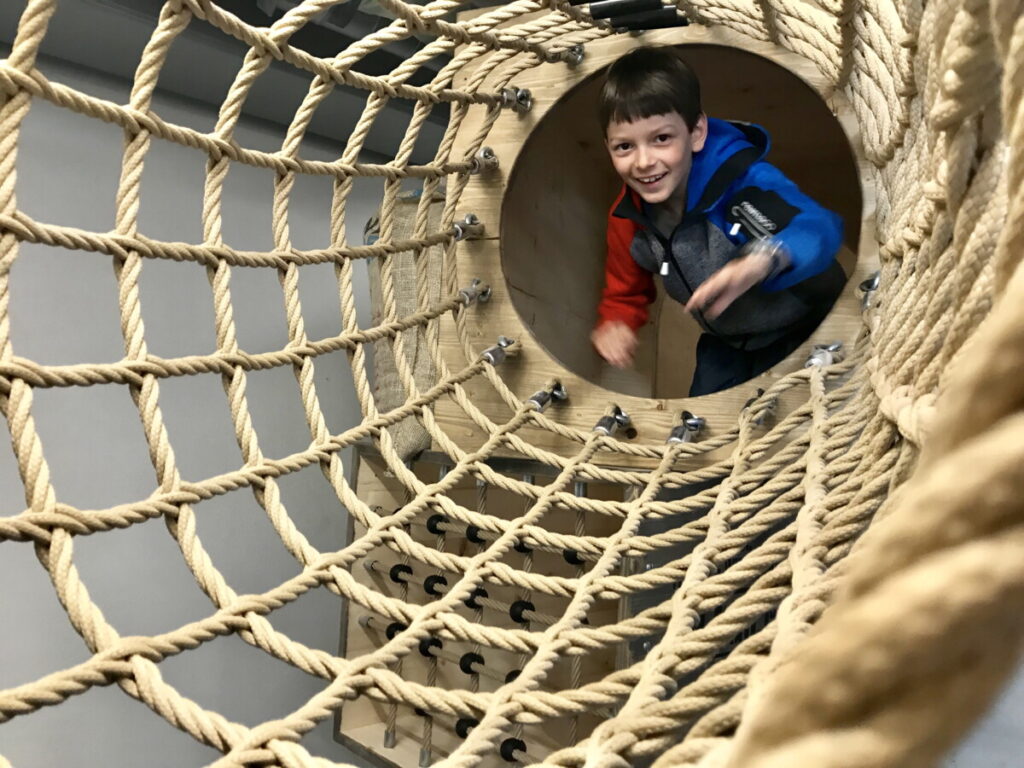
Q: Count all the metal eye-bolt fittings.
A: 12